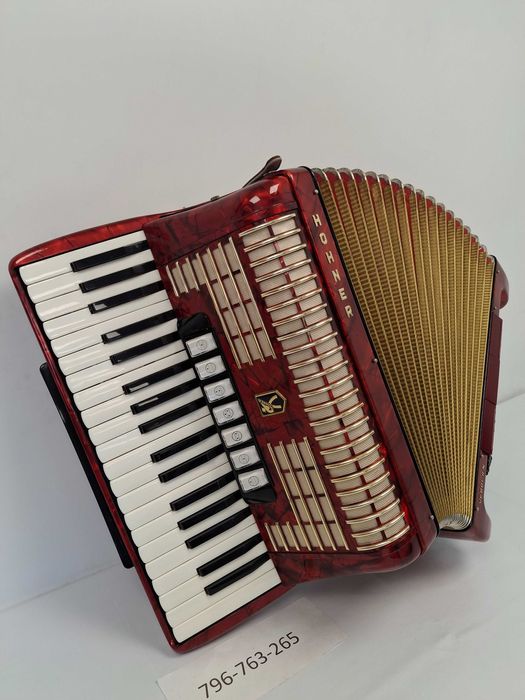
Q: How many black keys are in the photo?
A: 15